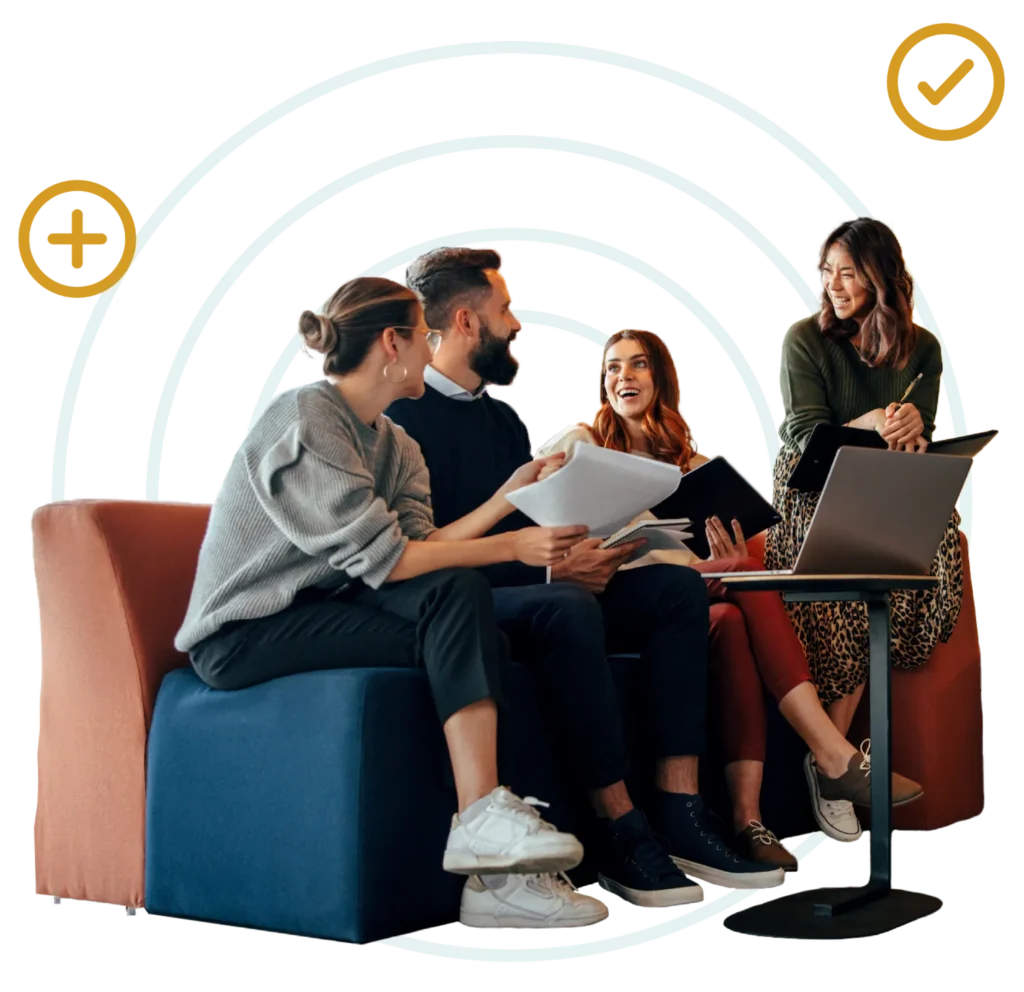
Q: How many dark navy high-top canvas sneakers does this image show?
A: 2